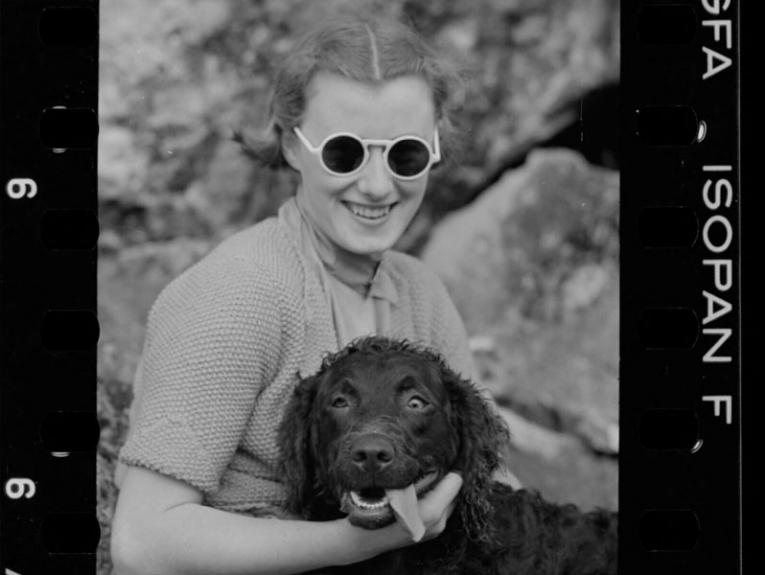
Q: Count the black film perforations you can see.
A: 12